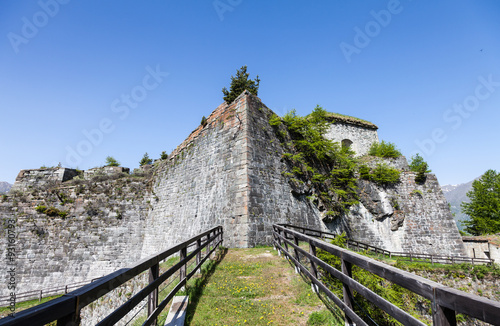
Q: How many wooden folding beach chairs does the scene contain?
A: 0